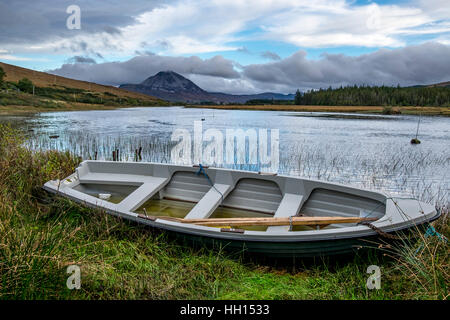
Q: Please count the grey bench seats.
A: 3